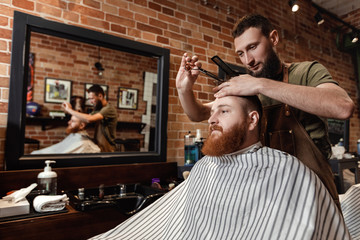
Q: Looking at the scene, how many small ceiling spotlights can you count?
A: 3